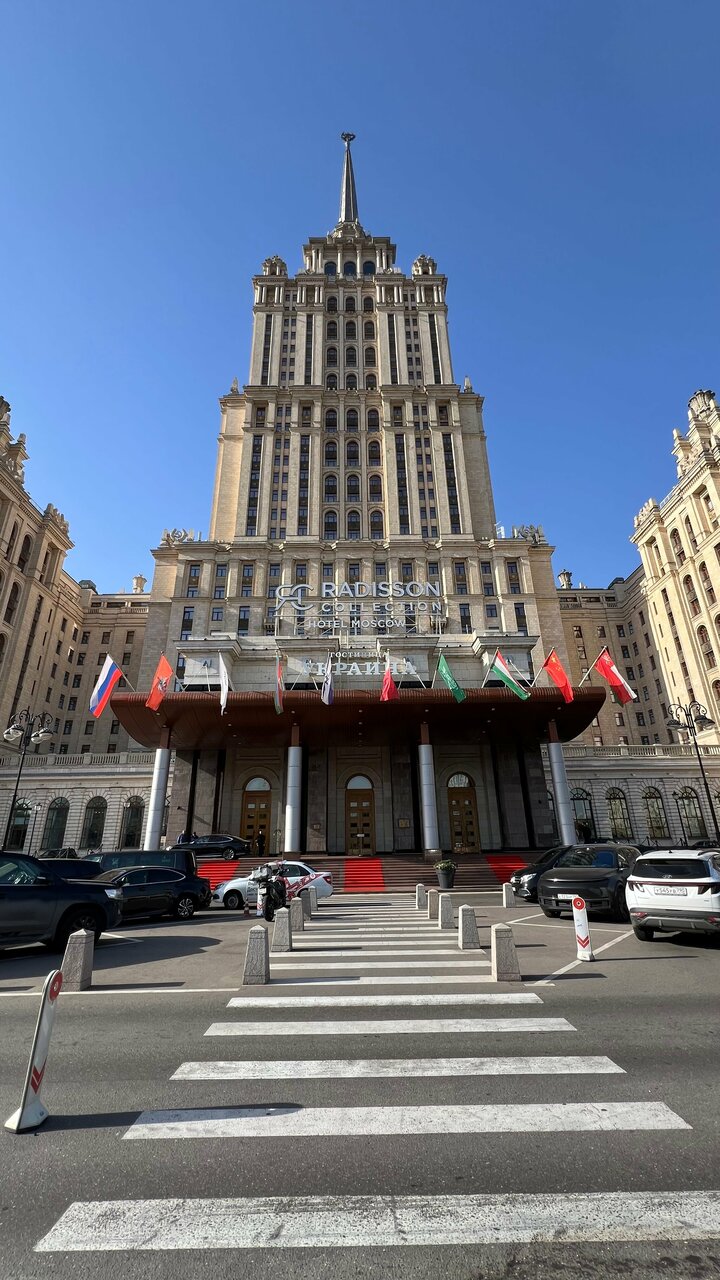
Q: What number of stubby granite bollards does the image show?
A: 12